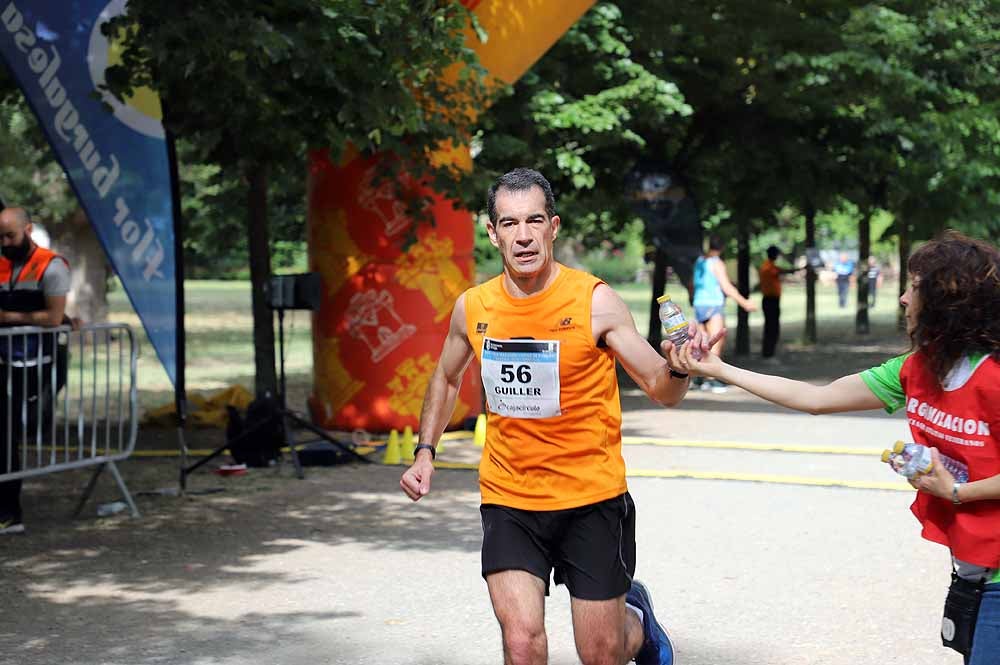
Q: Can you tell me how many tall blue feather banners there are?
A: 1